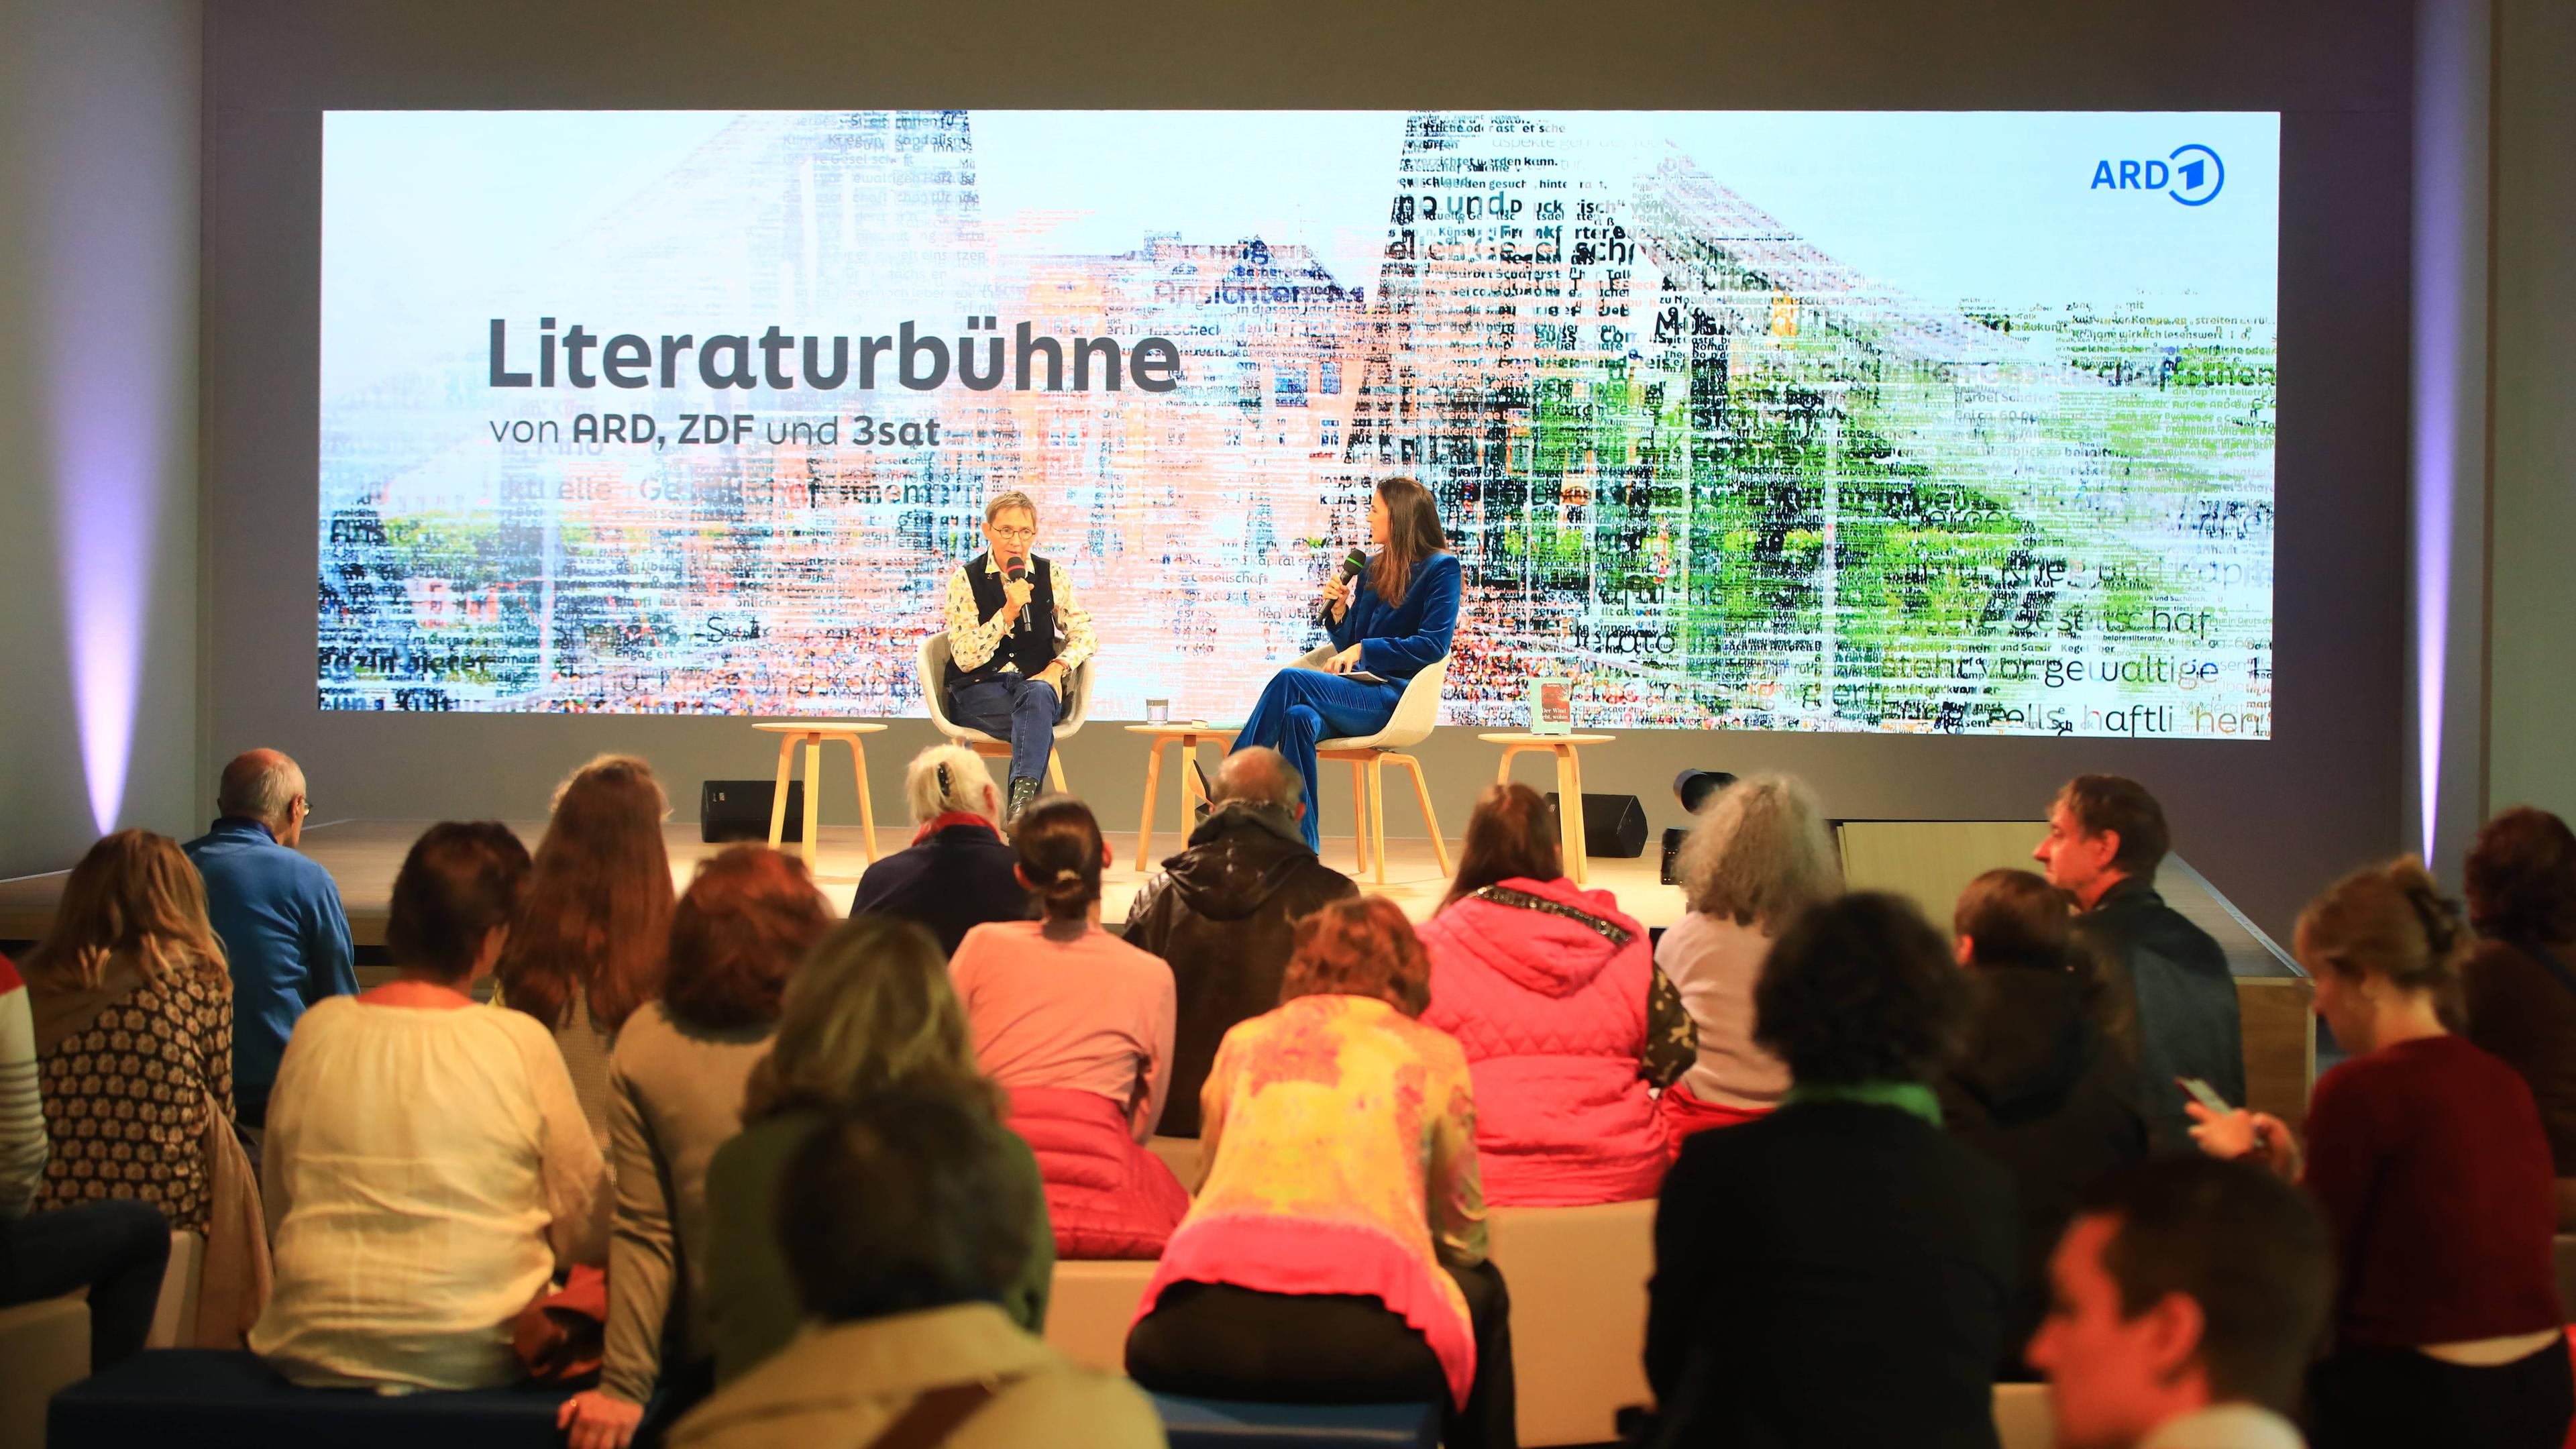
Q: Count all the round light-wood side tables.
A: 3